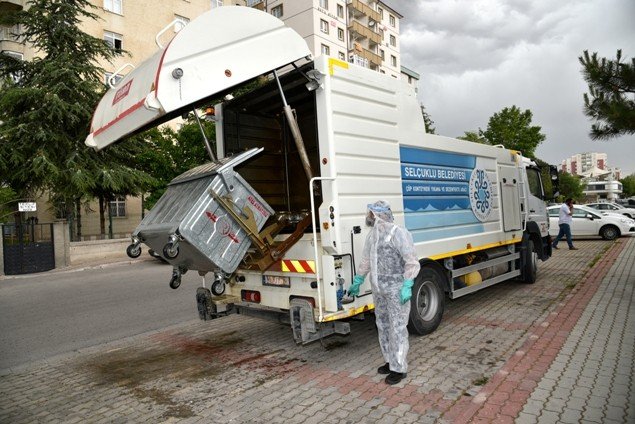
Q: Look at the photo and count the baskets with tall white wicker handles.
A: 0